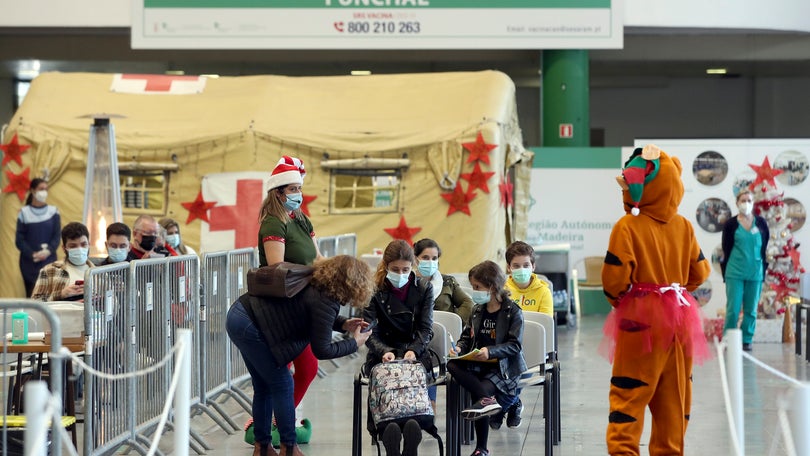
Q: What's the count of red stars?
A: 12